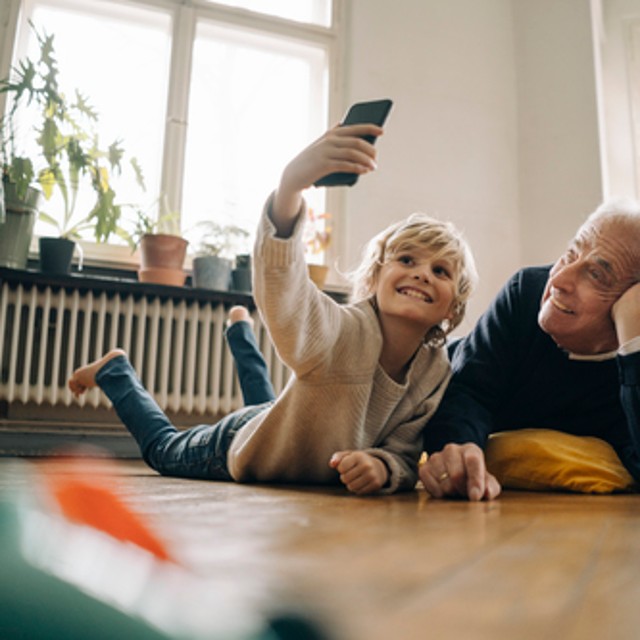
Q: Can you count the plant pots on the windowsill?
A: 6